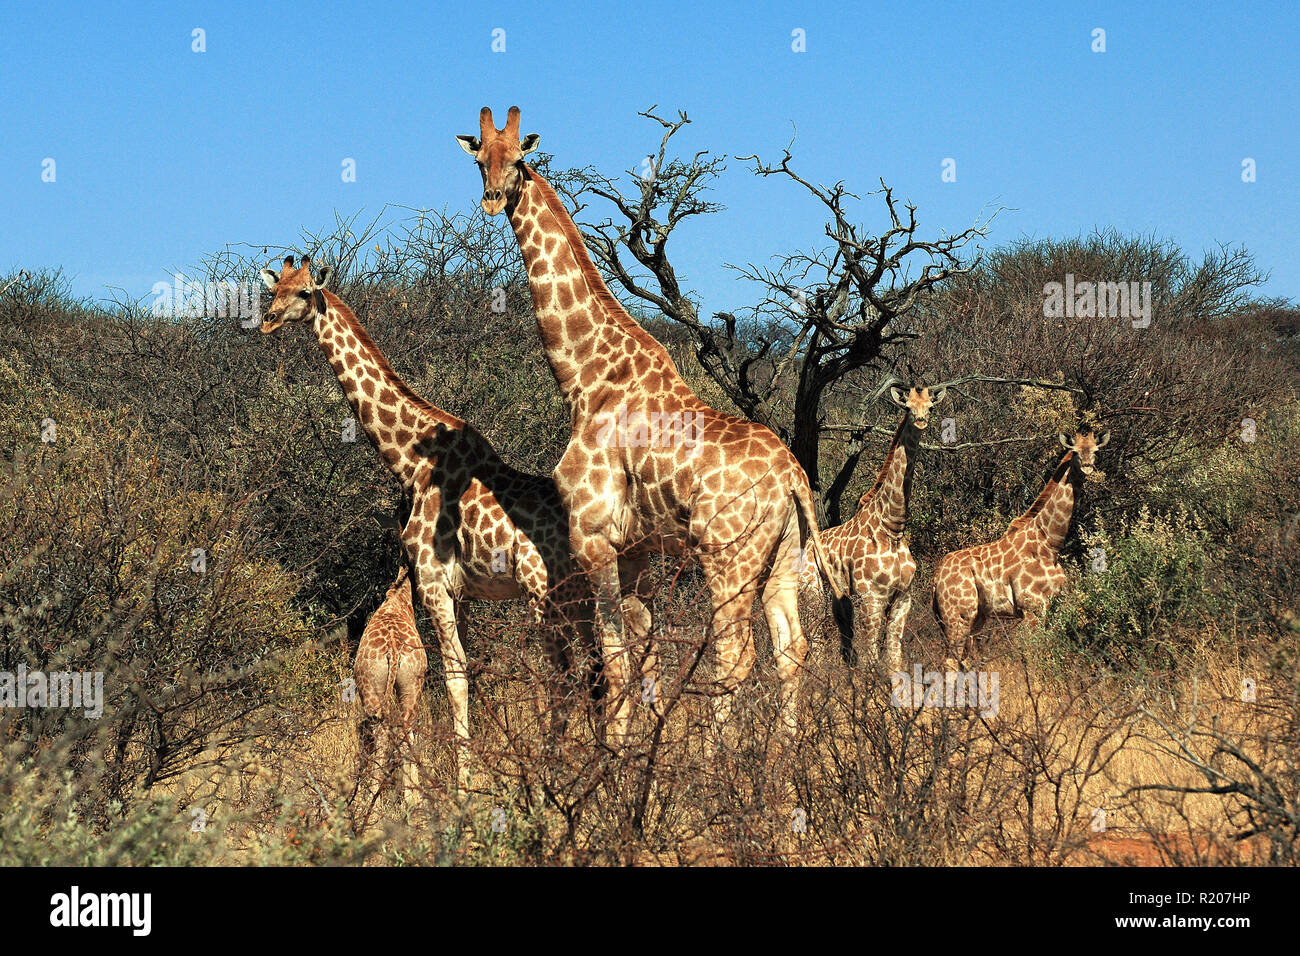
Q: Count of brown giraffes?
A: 5